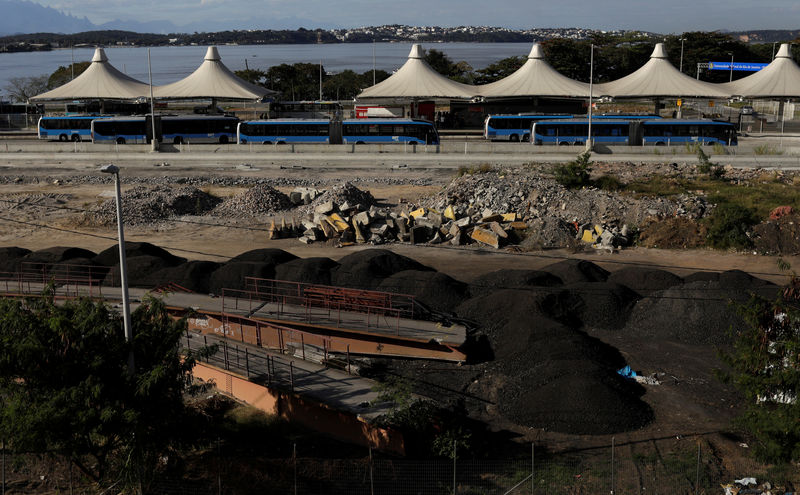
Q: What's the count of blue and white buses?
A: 5